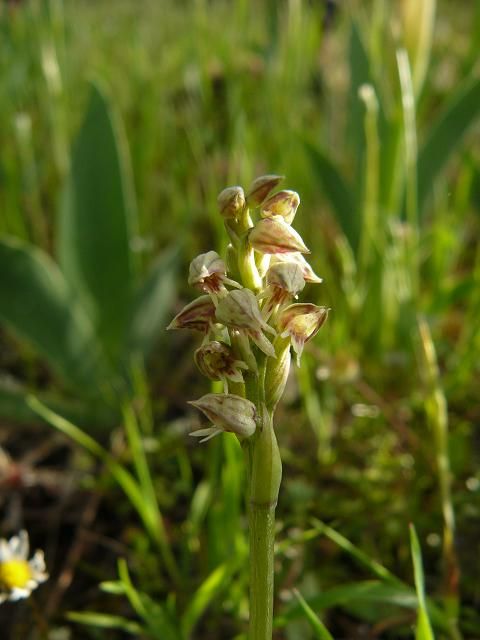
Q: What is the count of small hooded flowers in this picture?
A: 12